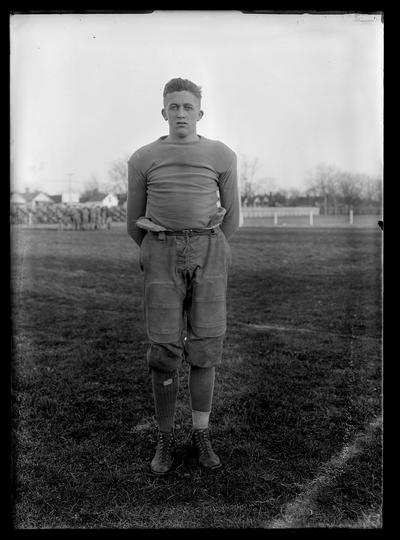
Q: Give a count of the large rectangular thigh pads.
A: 2